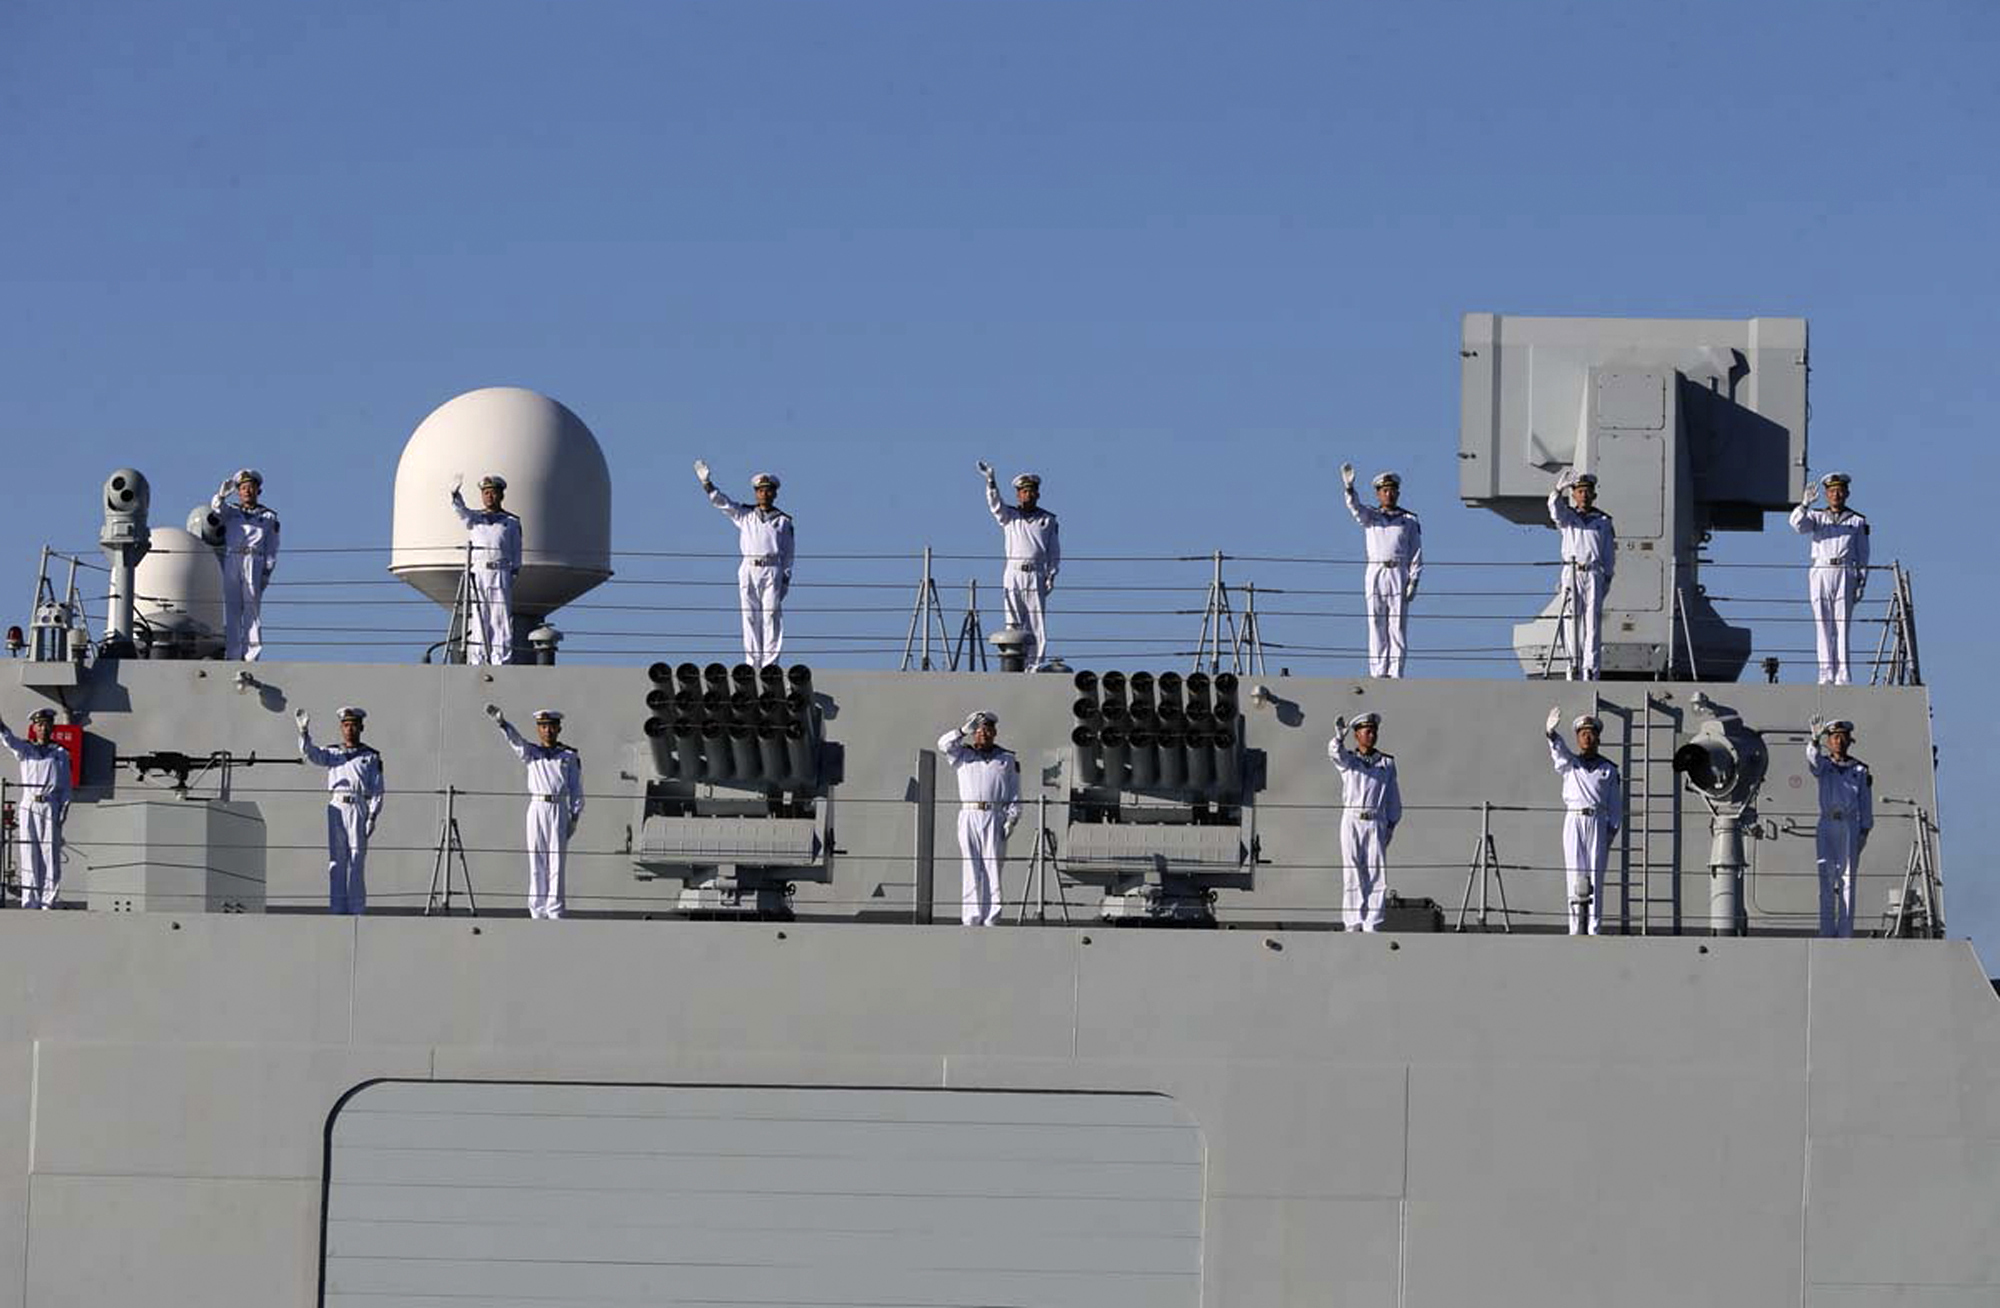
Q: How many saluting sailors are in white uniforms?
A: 14